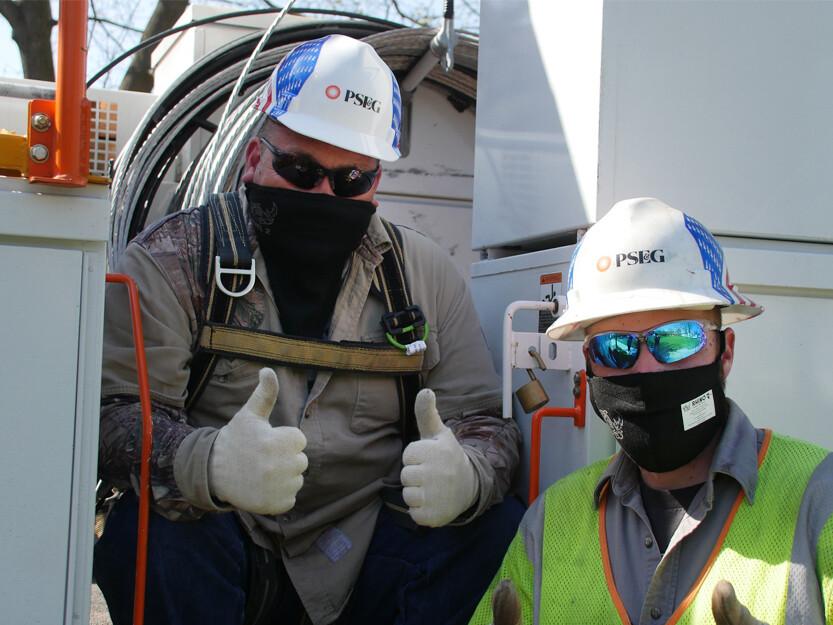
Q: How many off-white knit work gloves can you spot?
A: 2